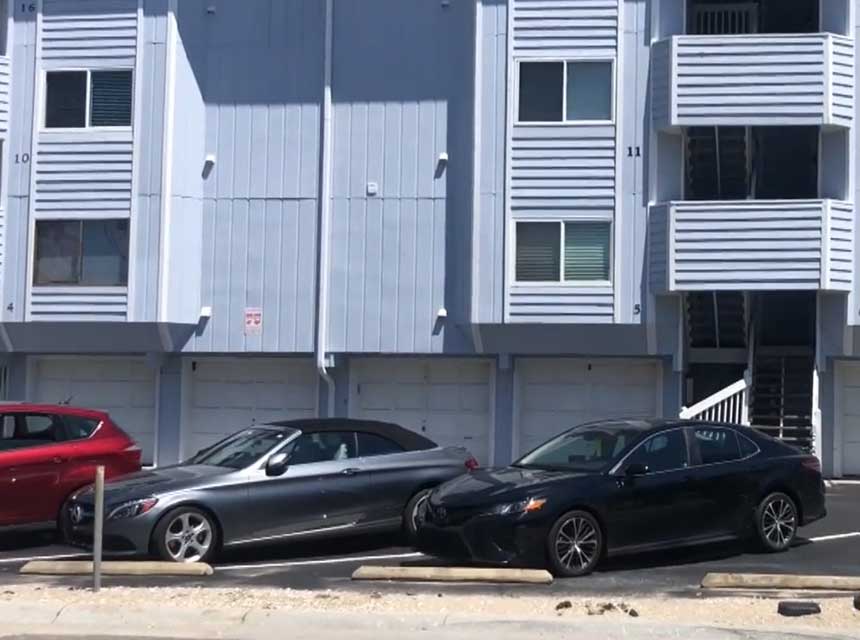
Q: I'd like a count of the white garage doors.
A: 5